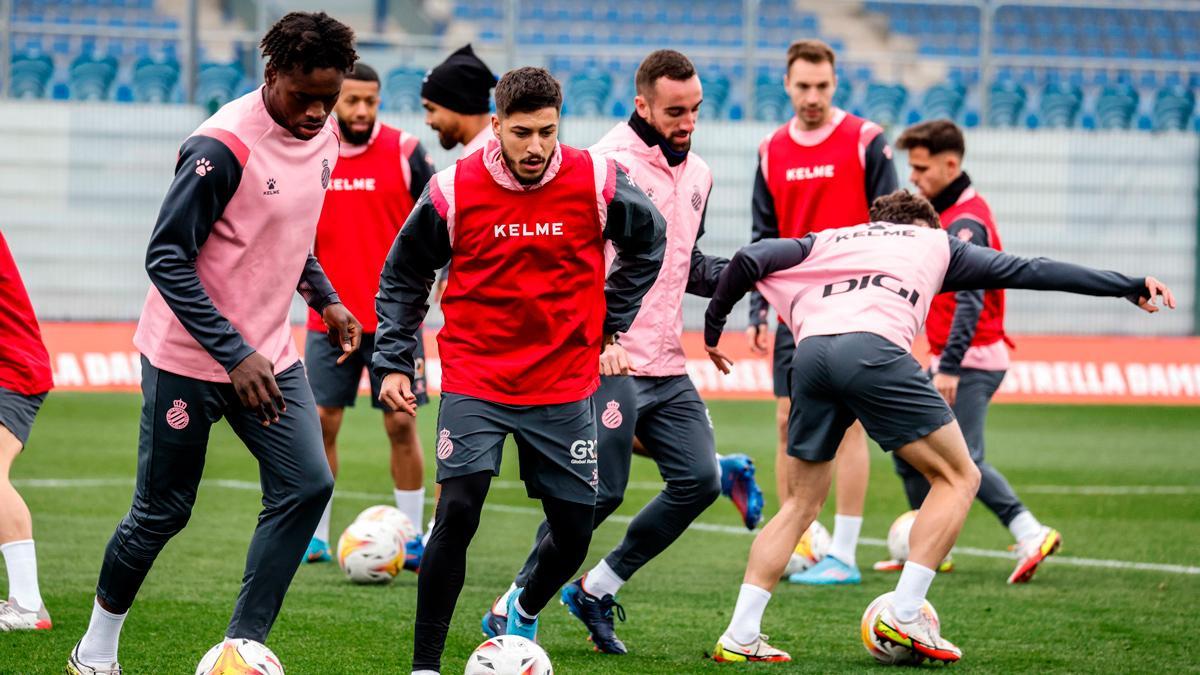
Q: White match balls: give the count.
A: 7